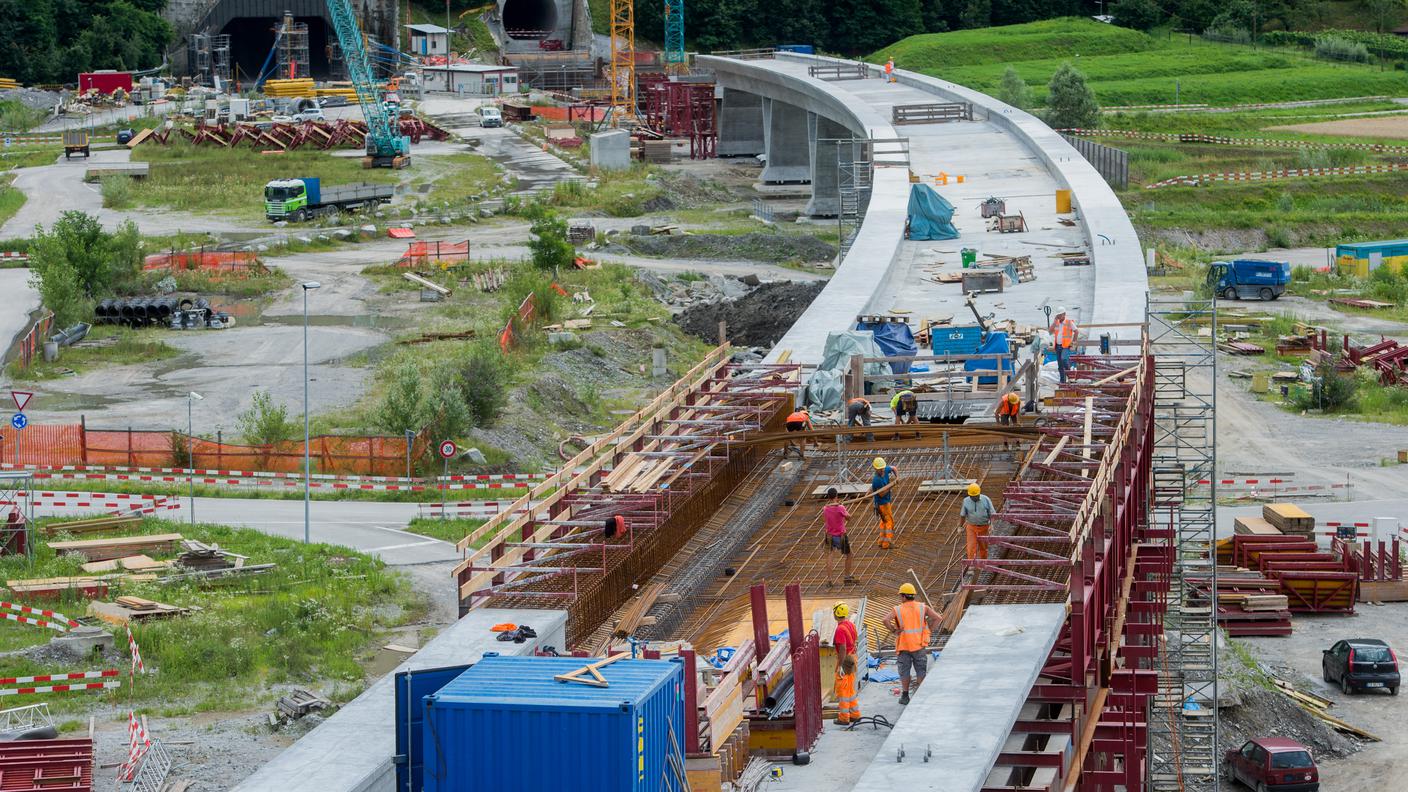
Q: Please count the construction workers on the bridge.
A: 11